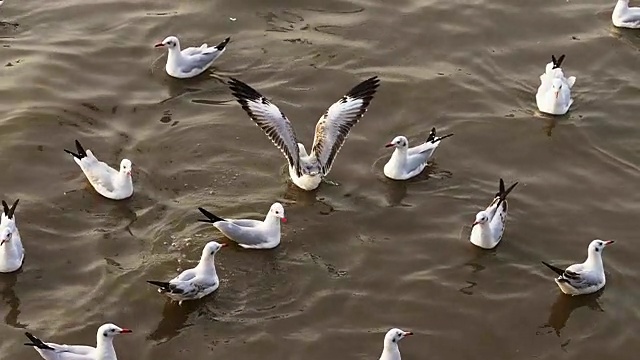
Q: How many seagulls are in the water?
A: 13